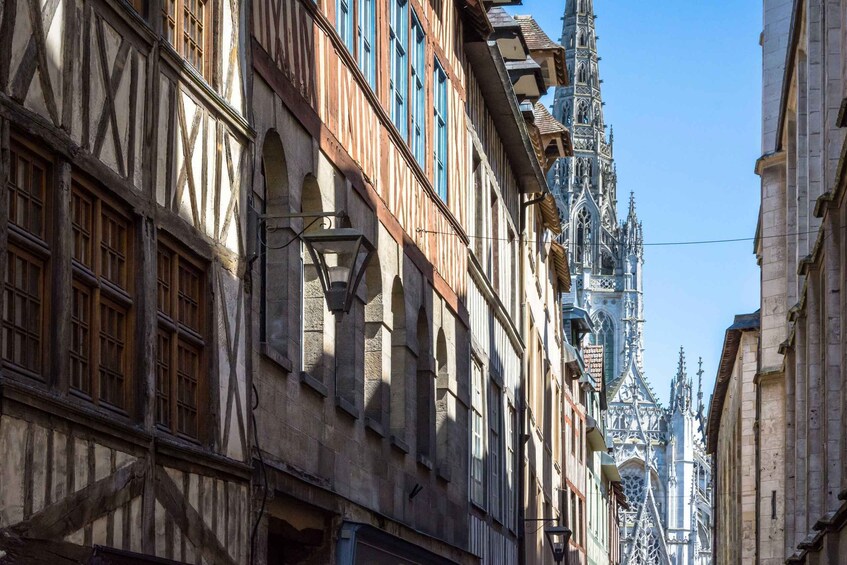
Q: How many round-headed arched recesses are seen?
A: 7